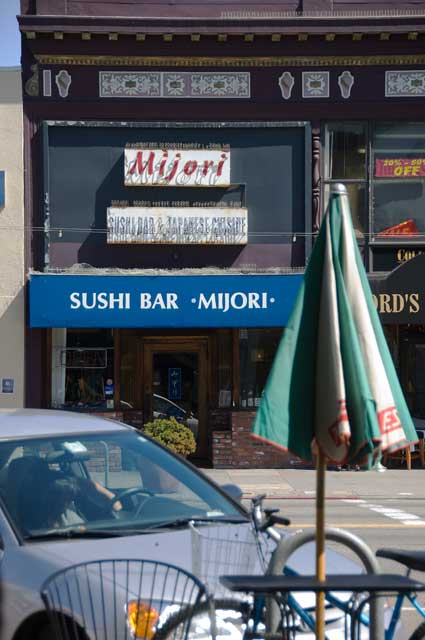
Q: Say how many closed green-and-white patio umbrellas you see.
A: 1